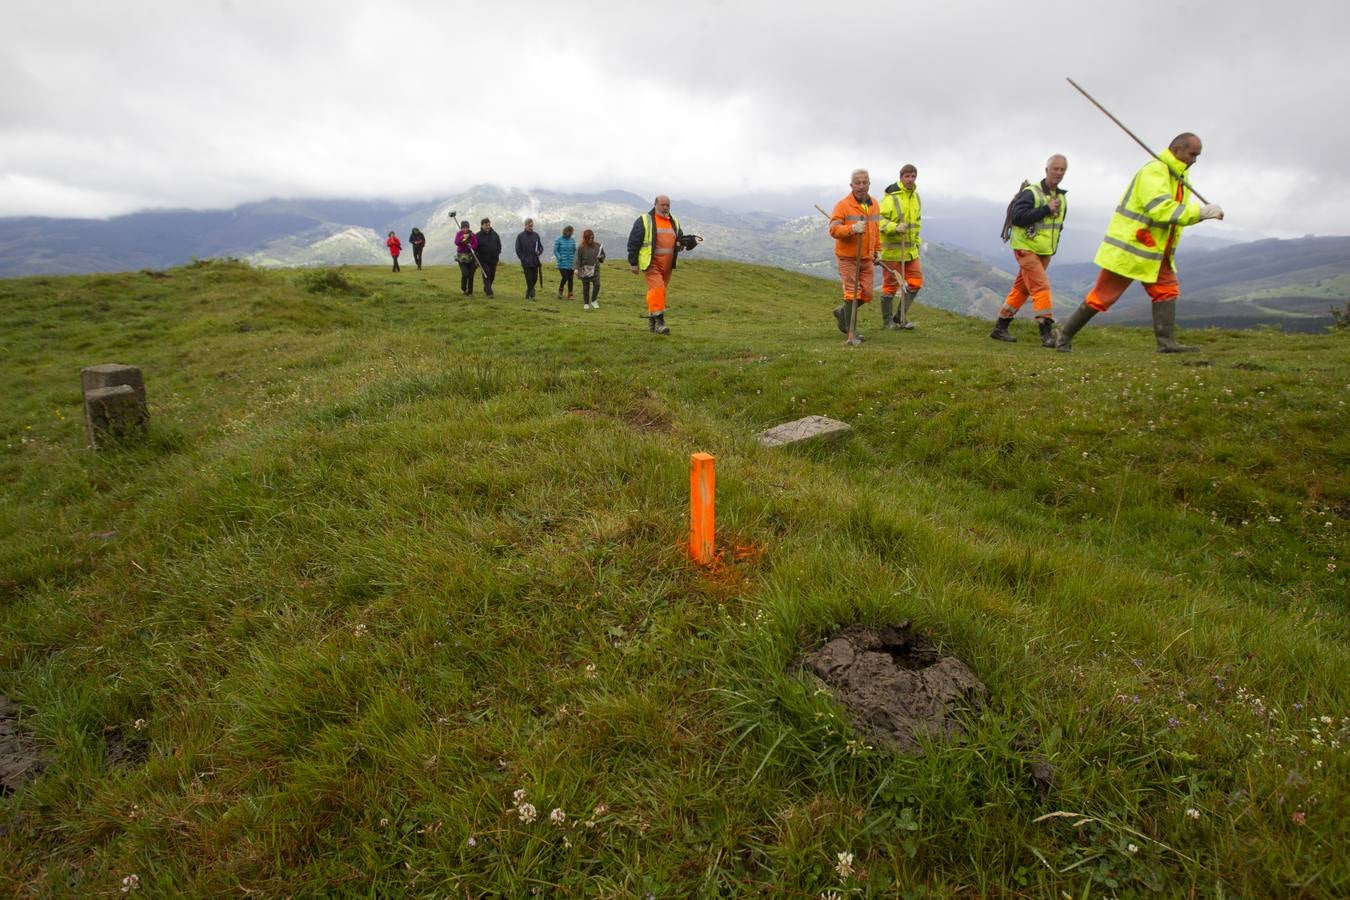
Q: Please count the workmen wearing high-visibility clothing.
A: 5